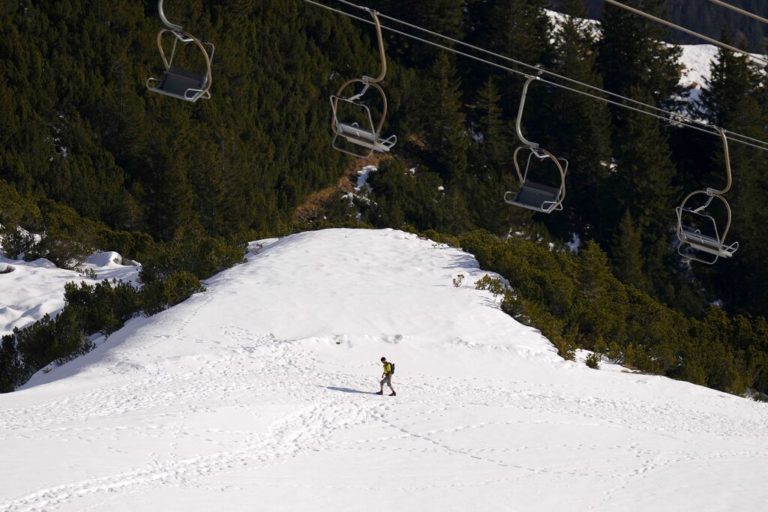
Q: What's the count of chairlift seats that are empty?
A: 4